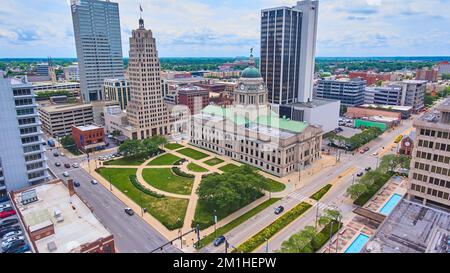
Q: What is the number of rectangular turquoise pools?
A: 2